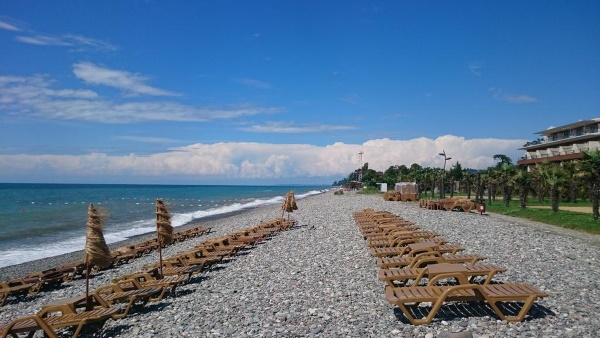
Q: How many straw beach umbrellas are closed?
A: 3